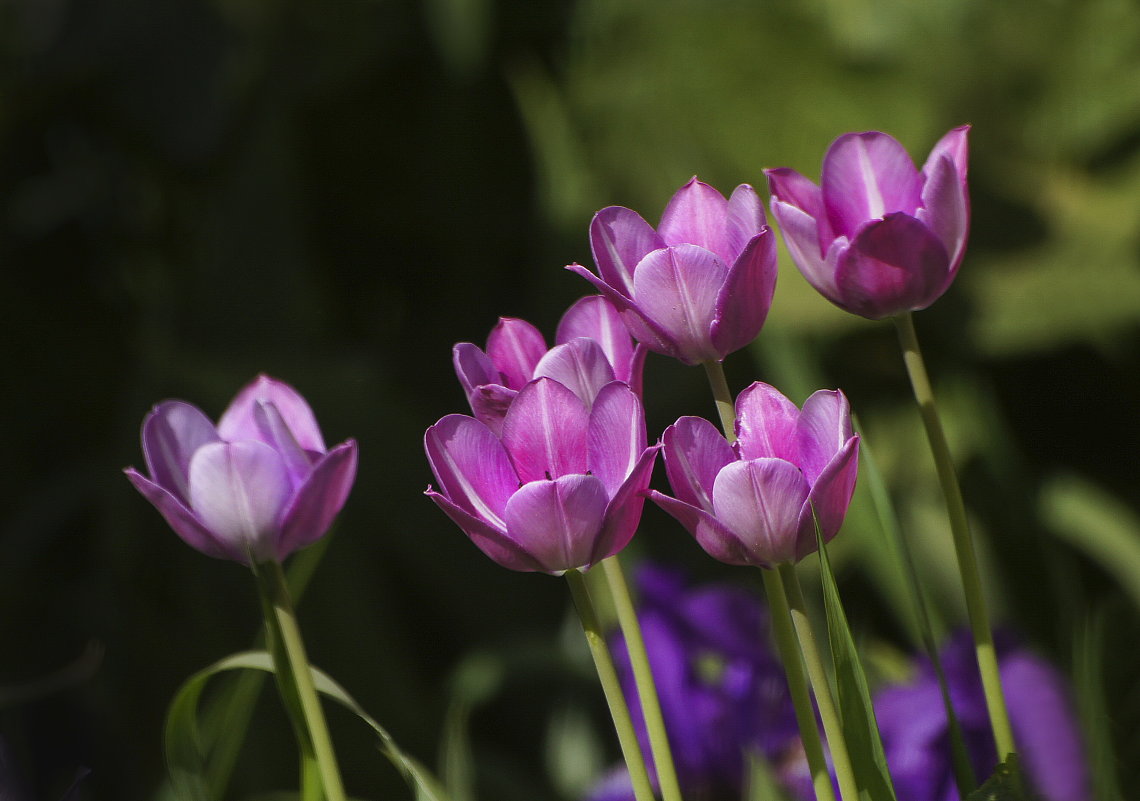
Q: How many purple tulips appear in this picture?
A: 6